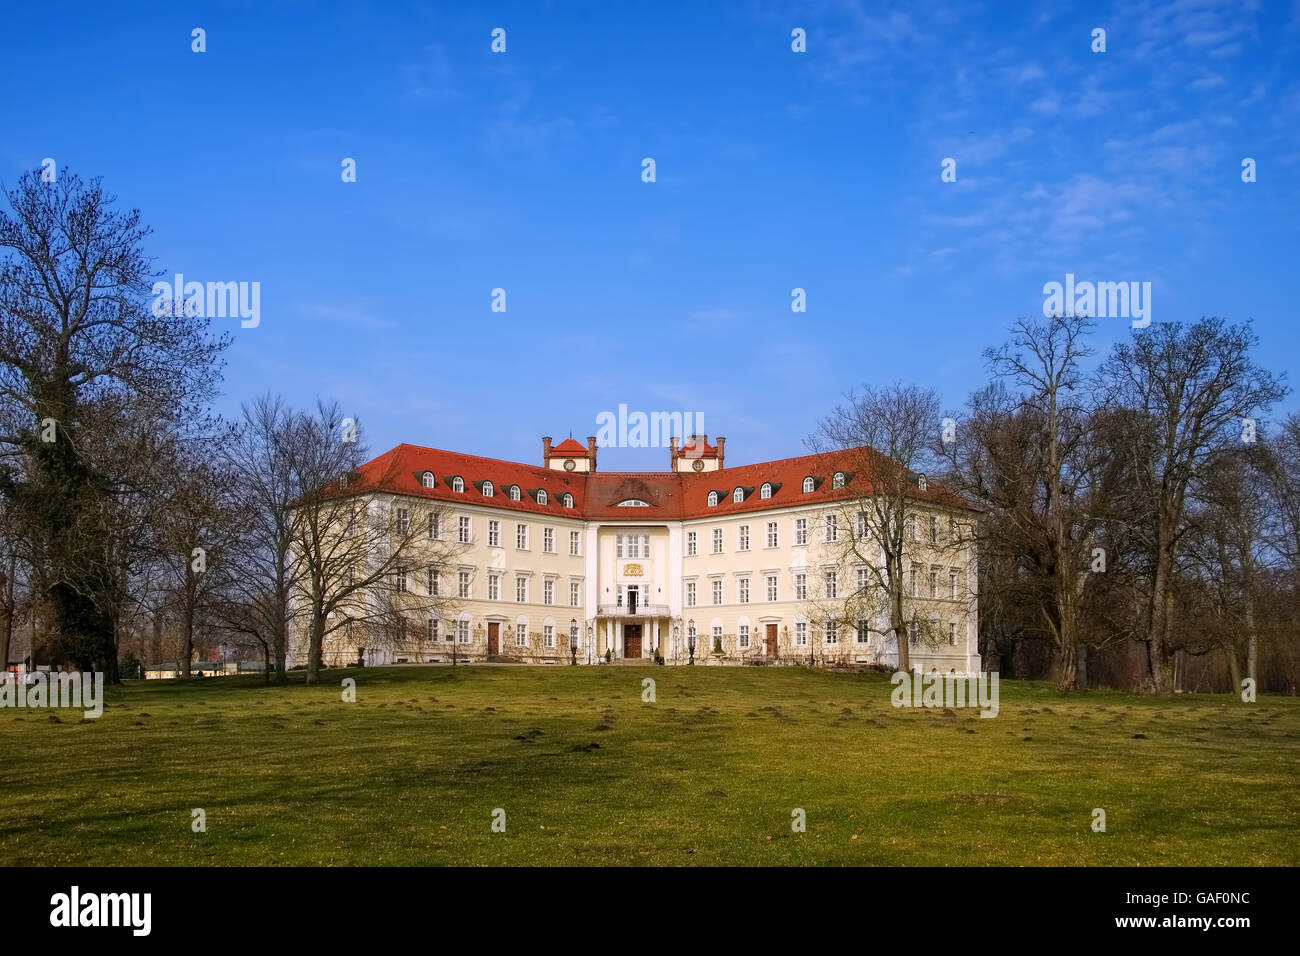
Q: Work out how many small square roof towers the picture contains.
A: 2